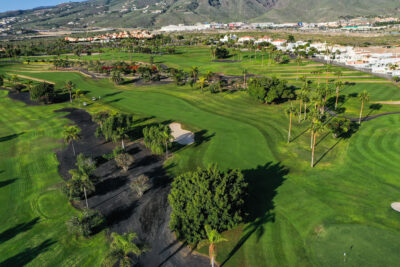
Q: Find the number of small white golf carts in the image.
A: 2